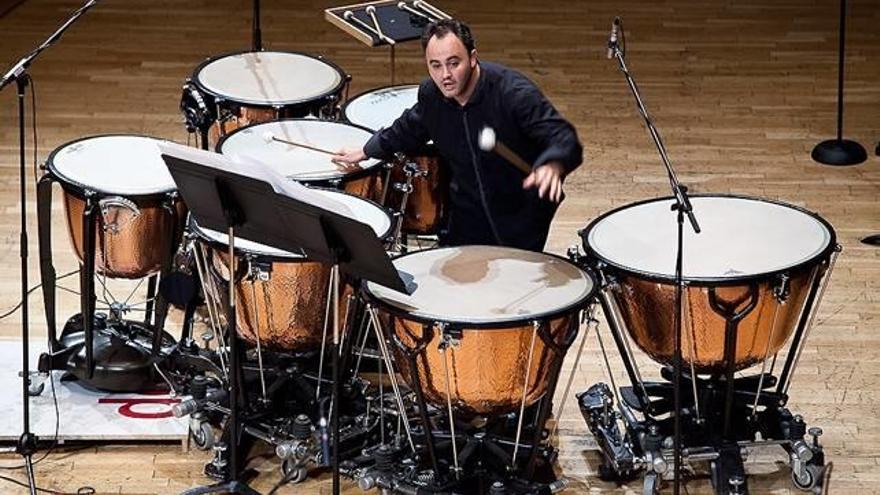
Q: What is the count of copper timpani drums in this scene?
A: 7